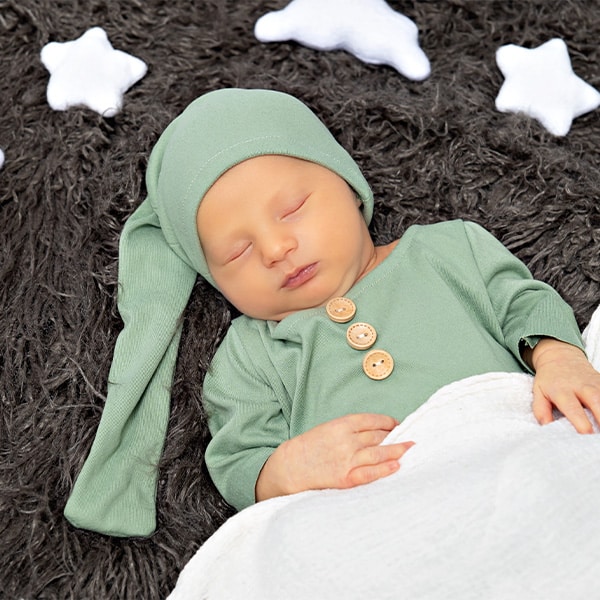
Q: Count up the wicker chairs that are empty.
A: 0